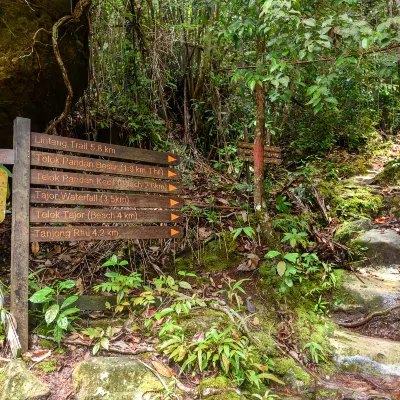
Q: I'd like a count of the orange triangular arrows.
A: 6